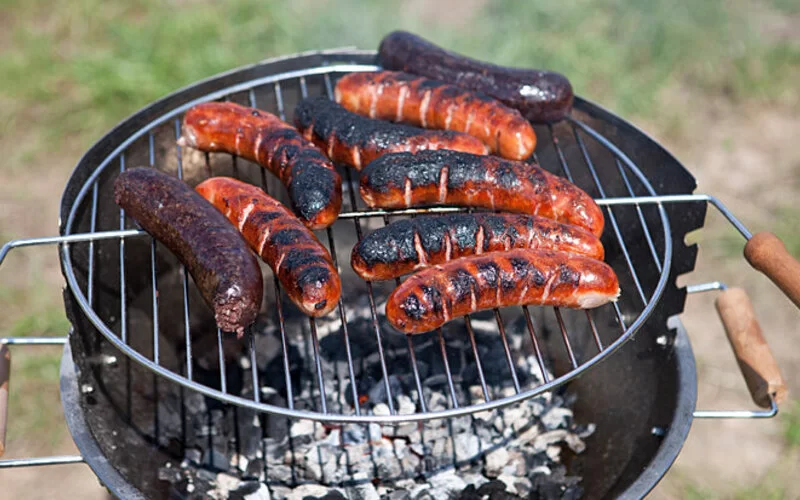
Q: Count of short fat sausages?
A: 9